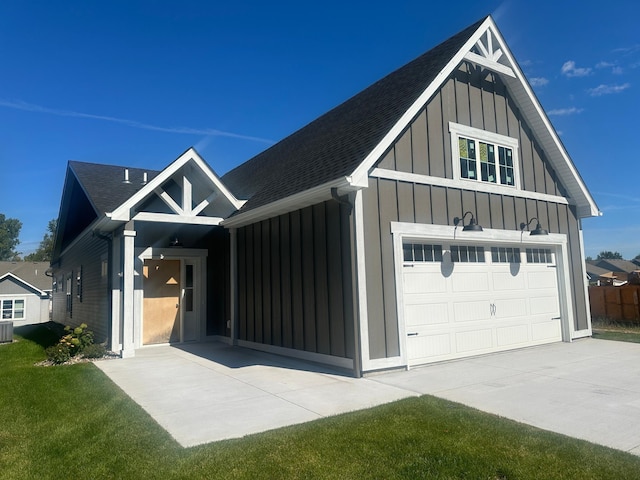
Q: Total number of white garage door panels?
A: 12